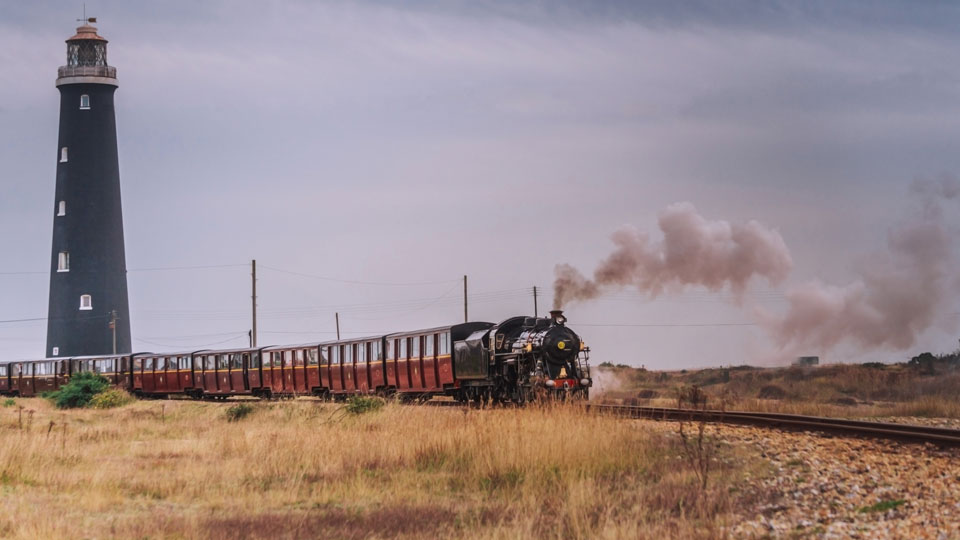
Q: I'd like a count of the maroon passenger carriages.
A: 8